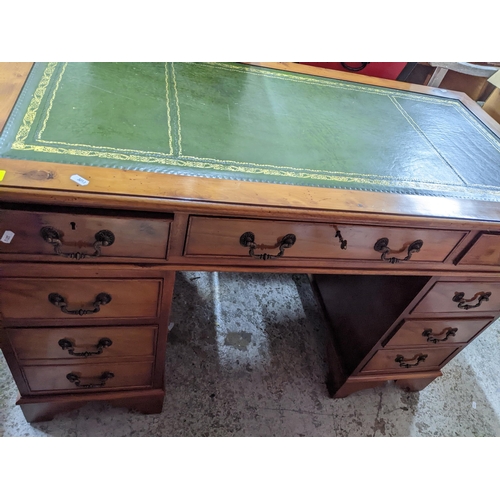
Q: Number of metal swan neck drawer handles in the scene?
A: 9